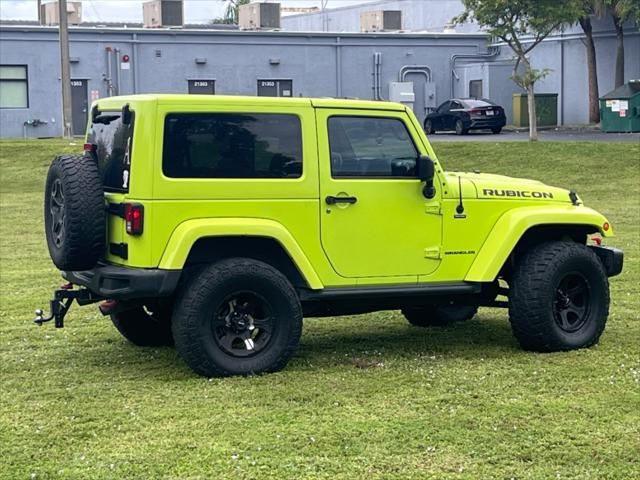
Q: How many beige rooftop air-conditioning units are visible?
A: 4